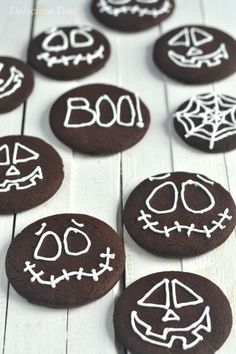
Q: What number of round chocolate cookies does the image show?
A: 10